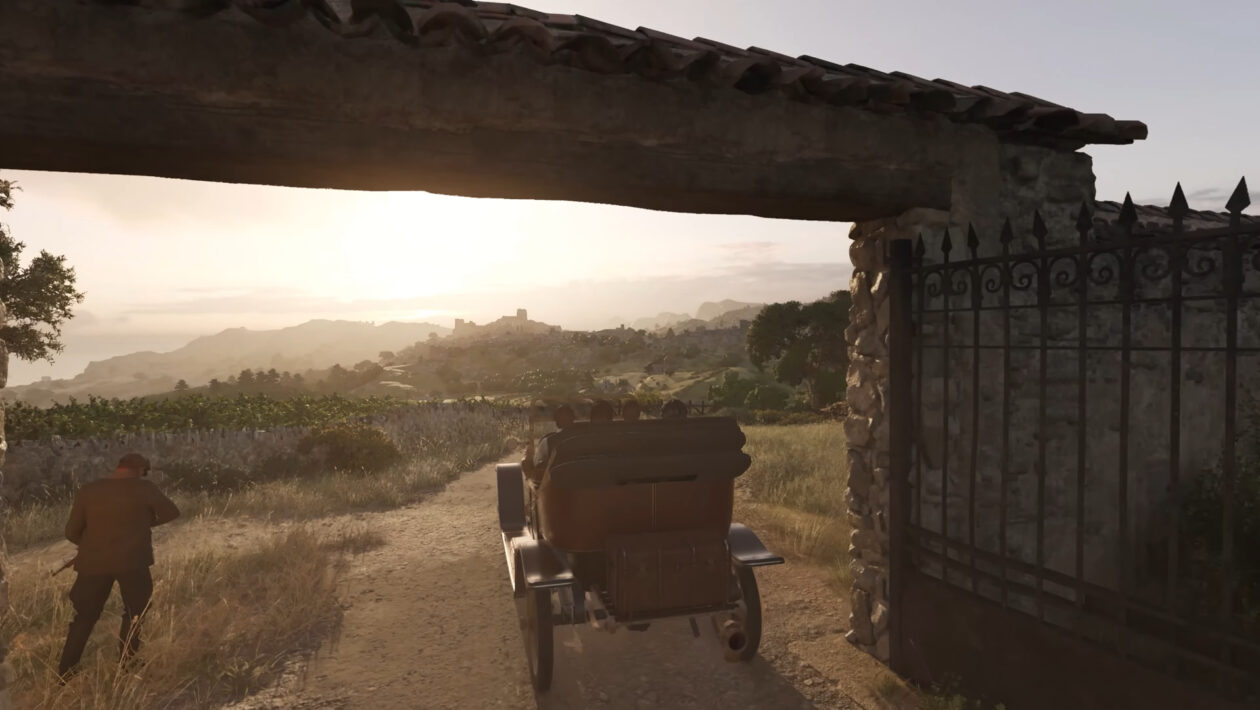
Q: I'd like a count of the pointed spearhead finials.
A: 9